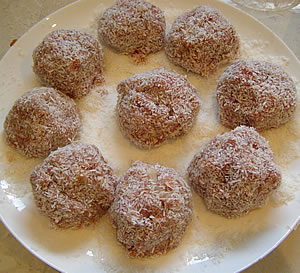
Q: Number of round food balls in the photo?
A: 9